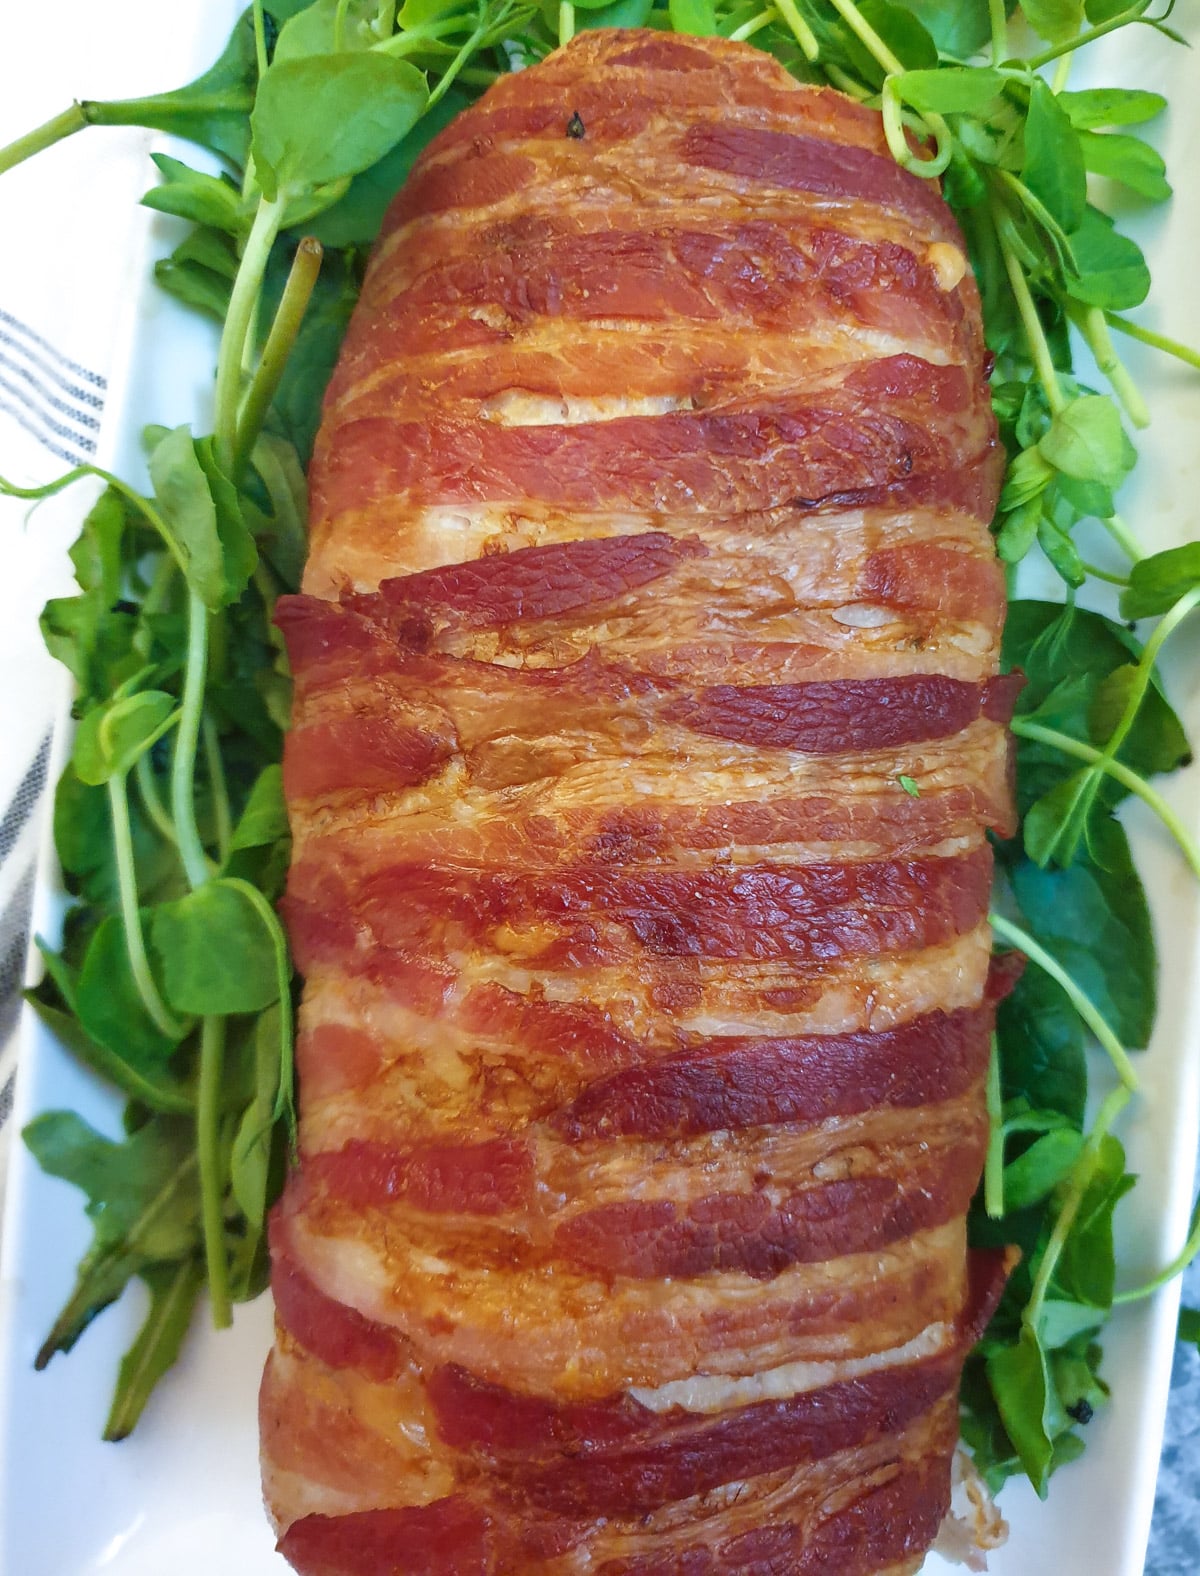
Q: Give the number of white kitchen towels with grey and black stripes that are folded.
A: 1